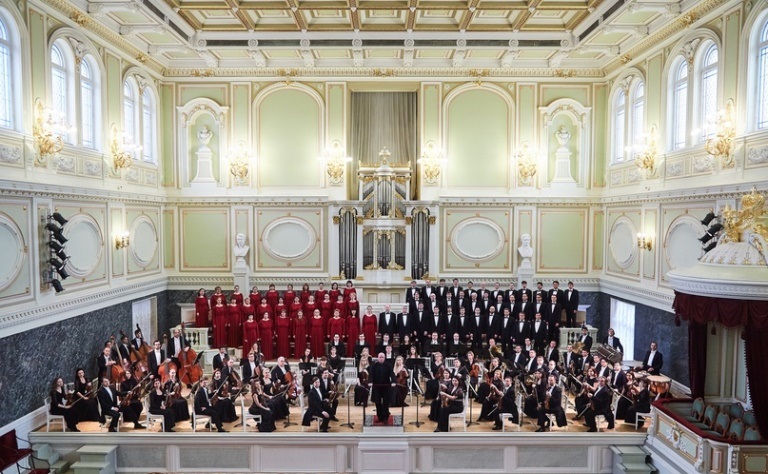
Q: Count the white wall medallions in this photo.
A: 7